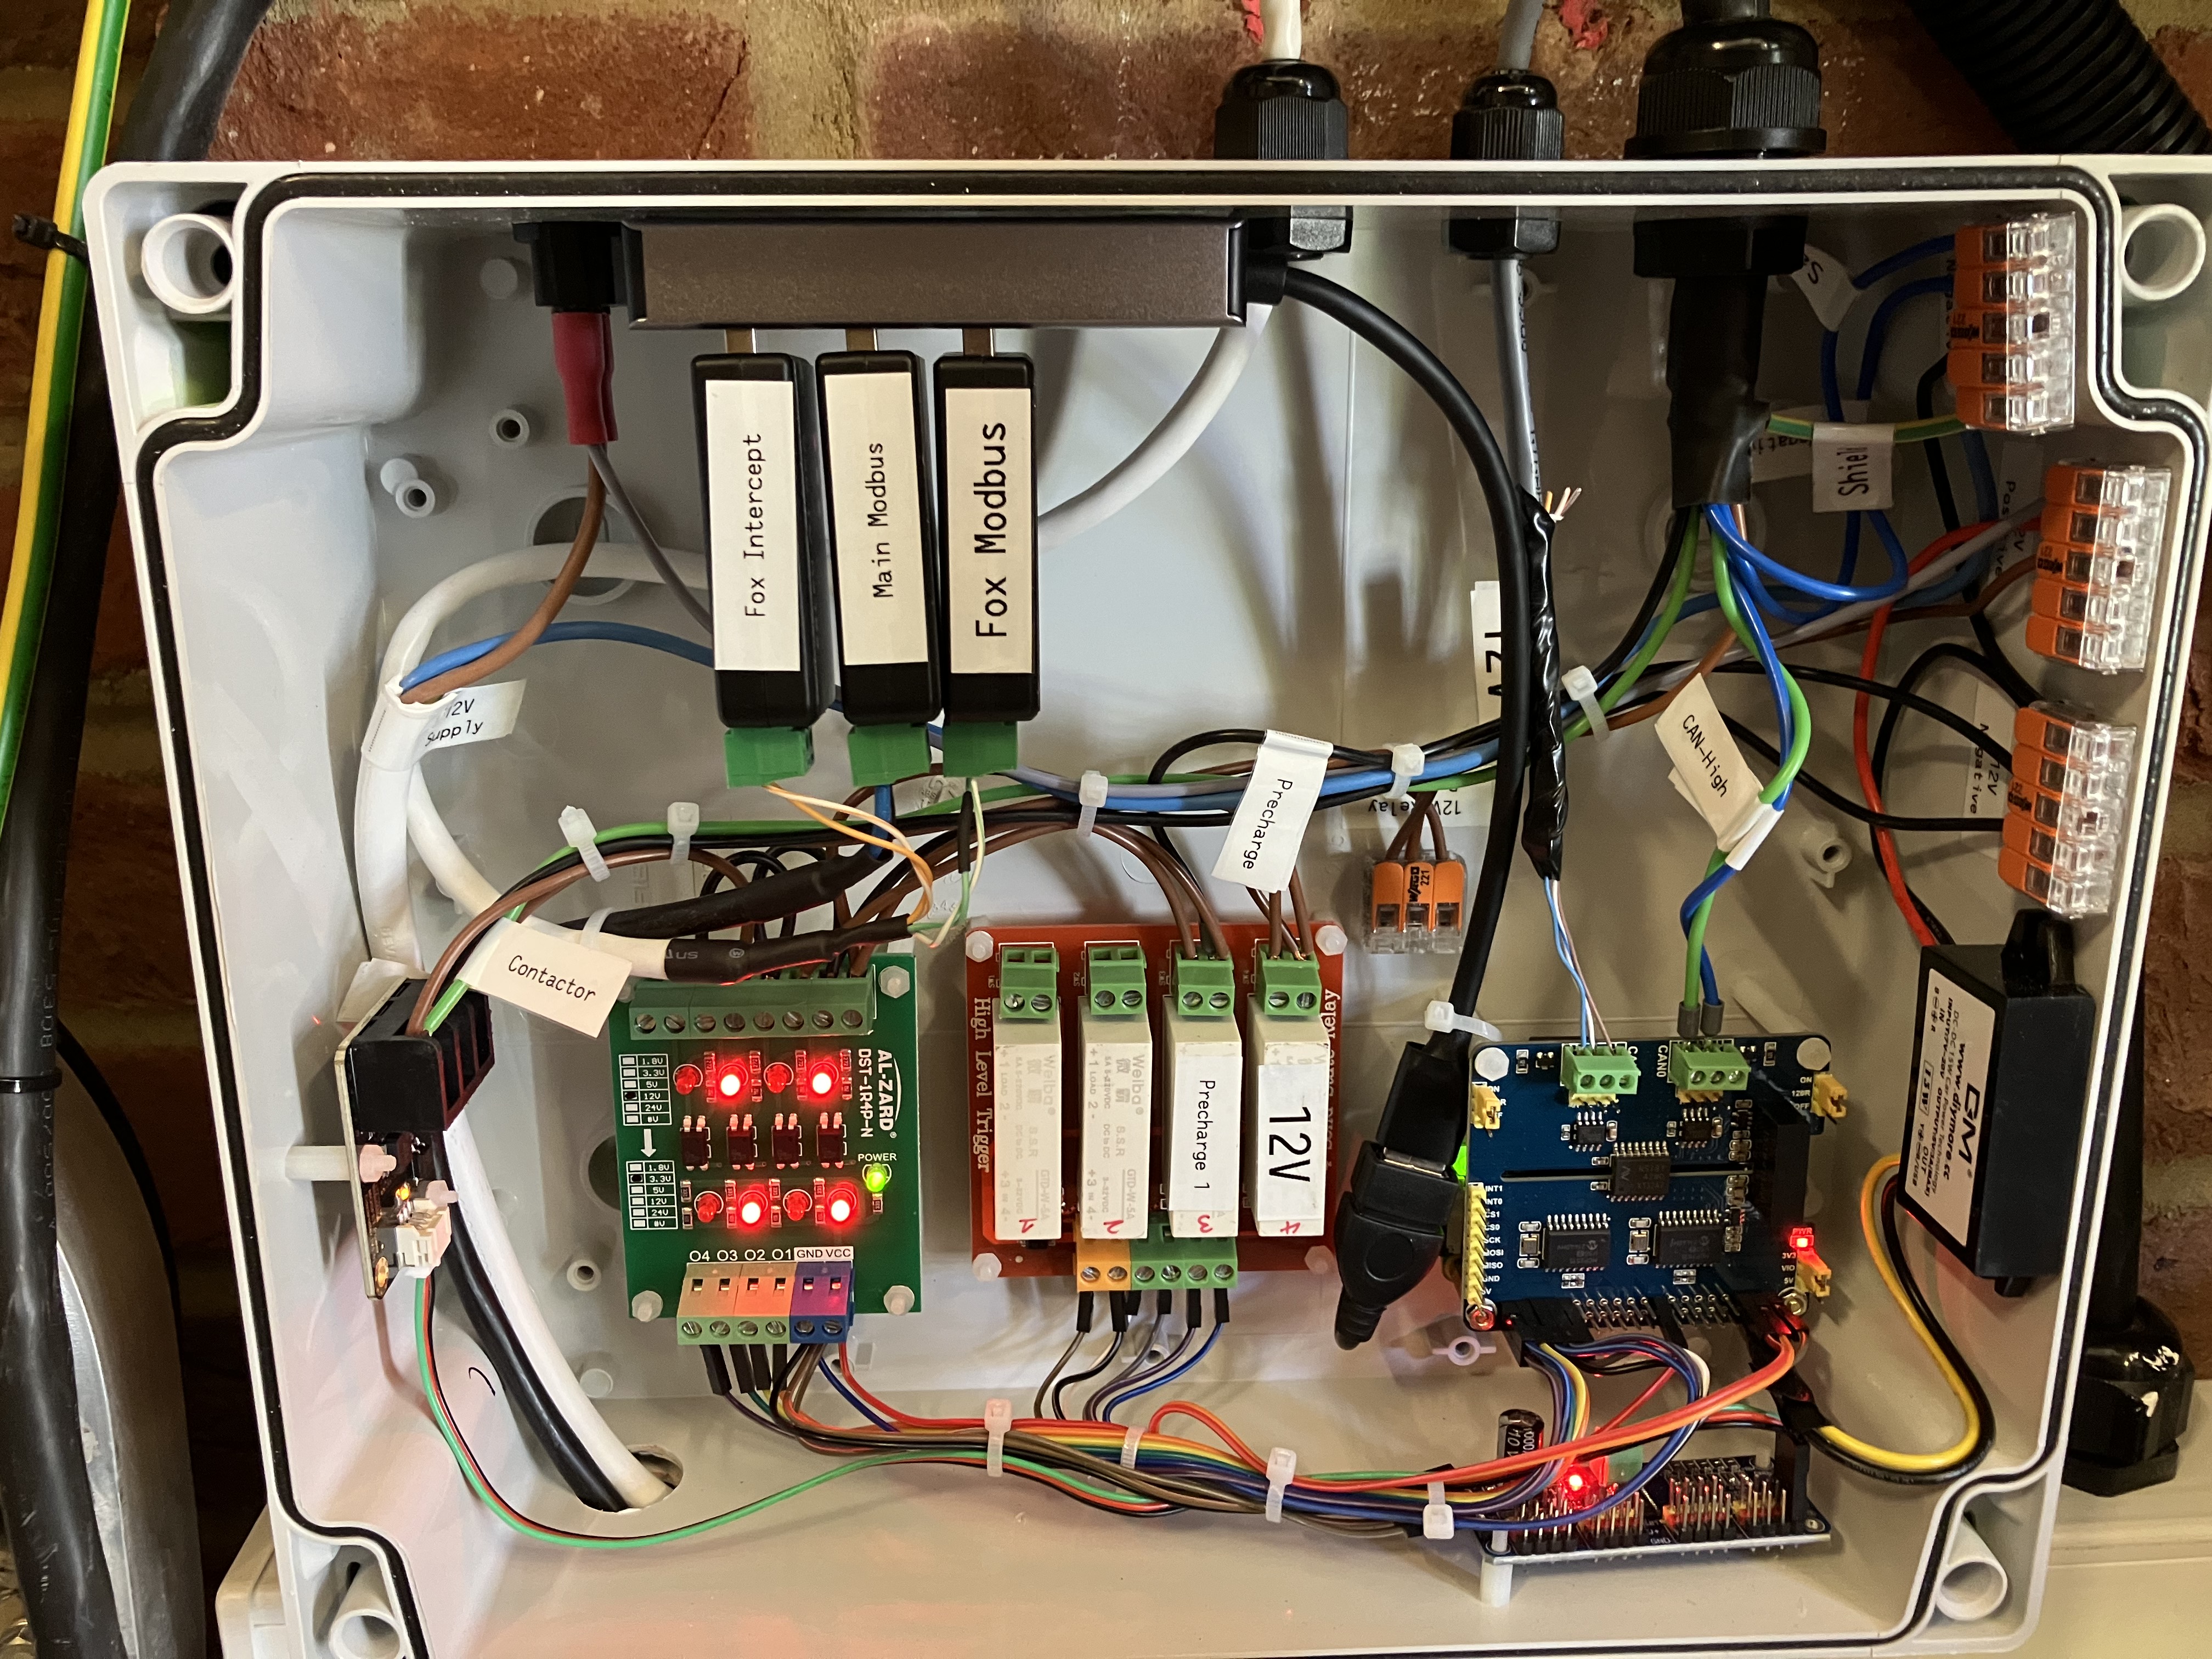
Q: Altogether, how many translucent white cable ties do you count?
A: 11